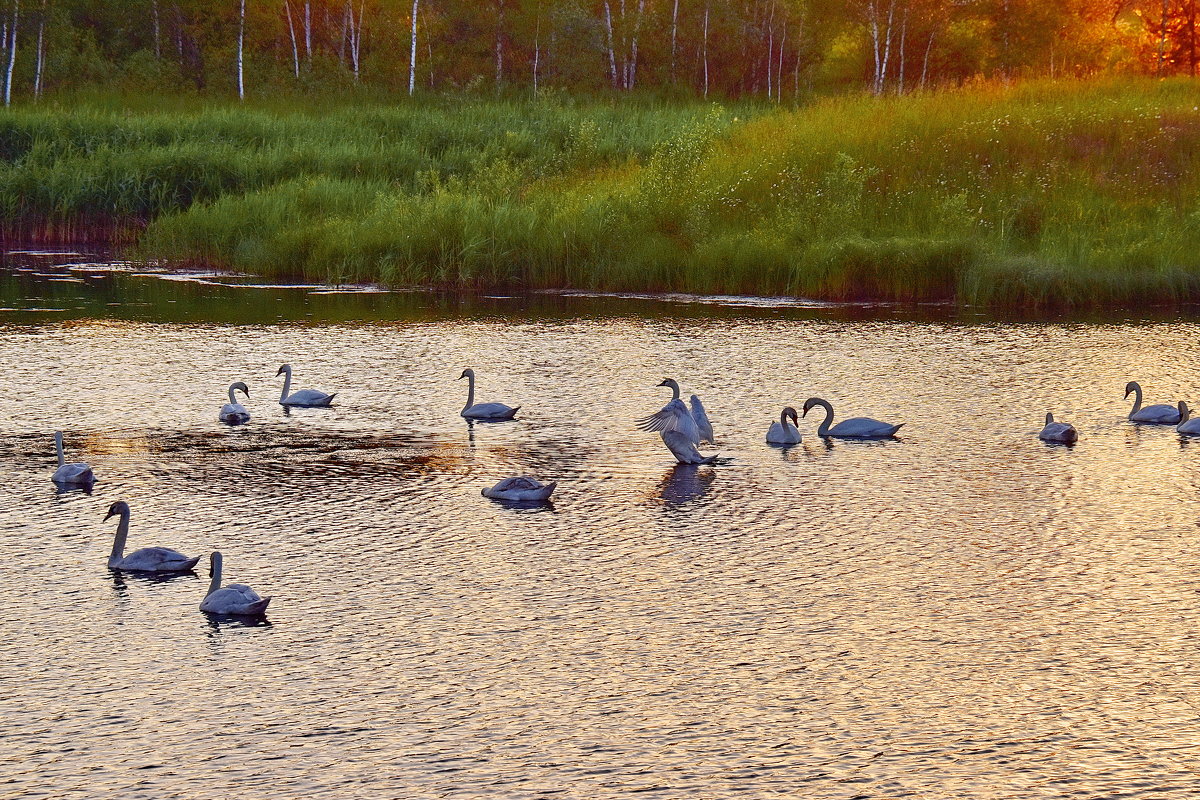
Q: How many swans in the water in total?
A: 13